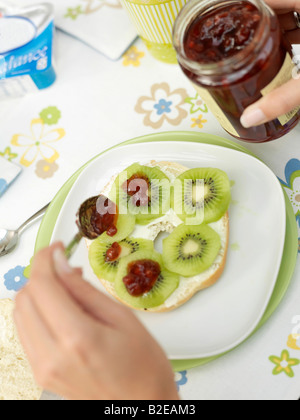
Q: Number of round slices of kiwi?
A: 6